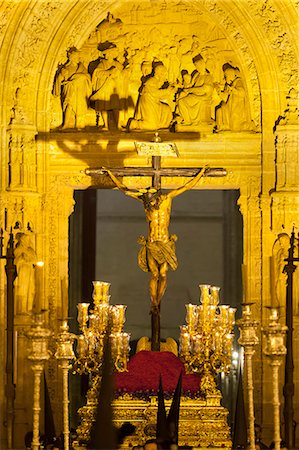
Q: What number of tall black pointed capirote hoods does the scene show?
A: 5